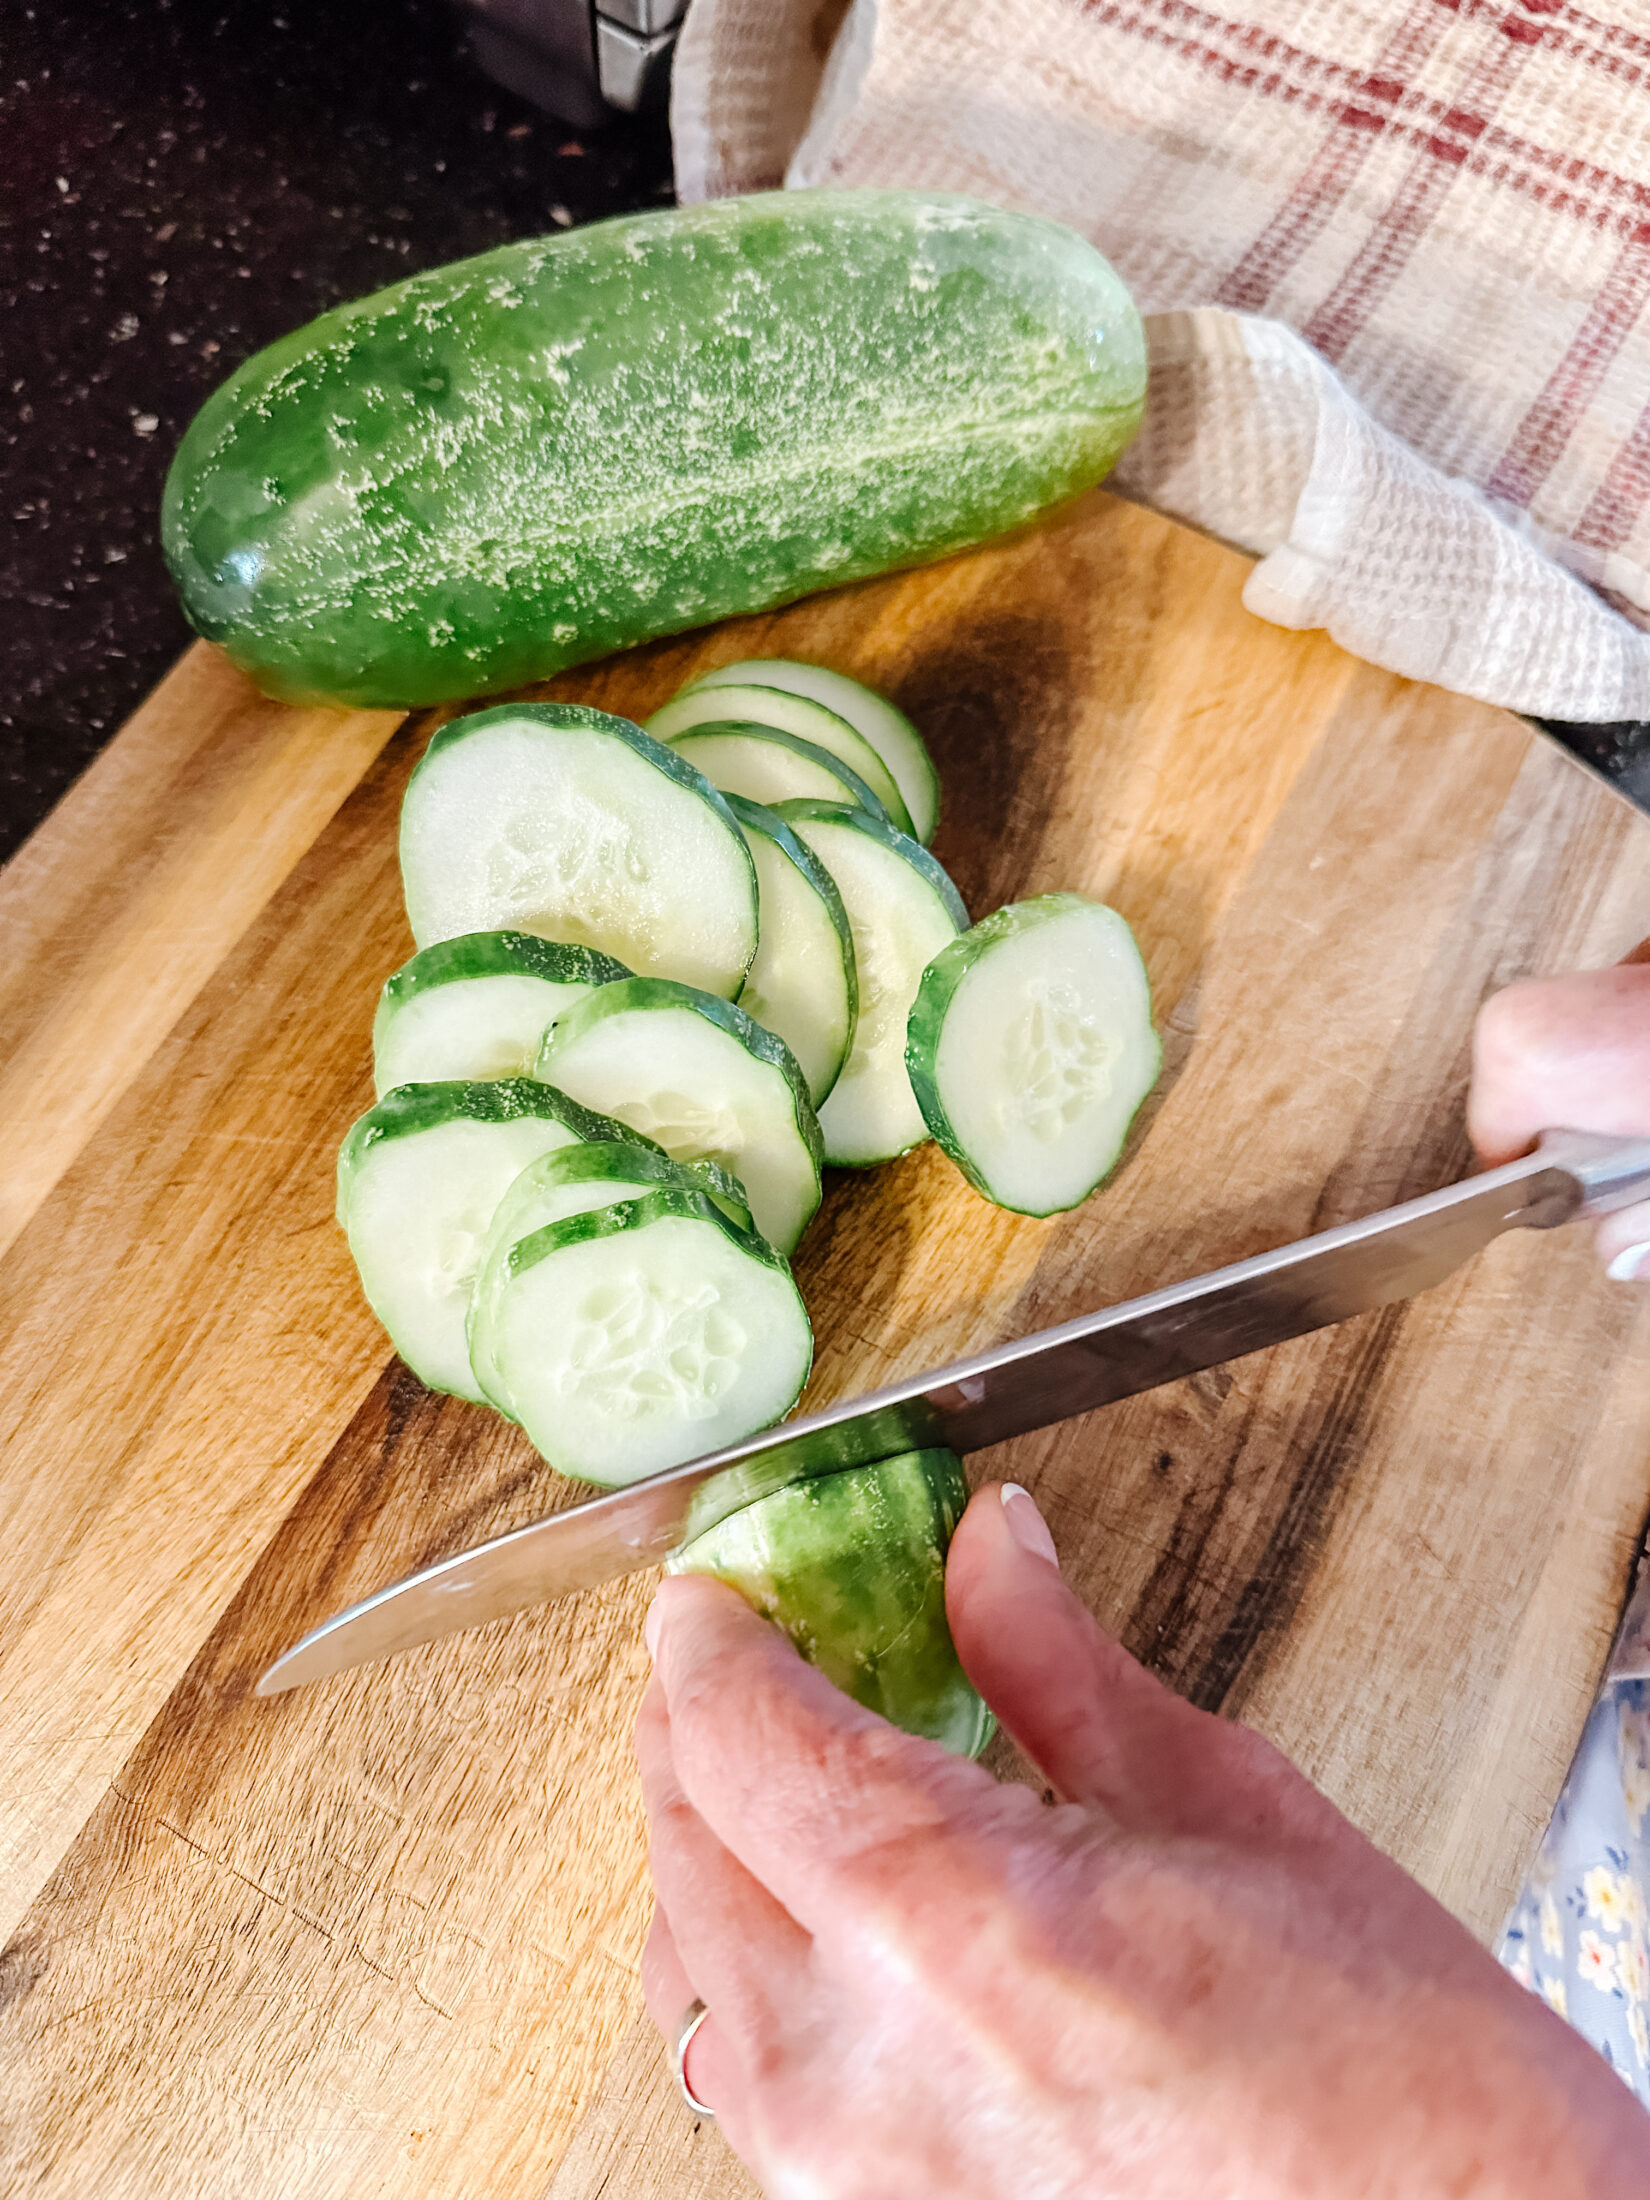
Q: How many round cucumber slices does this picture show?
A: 12